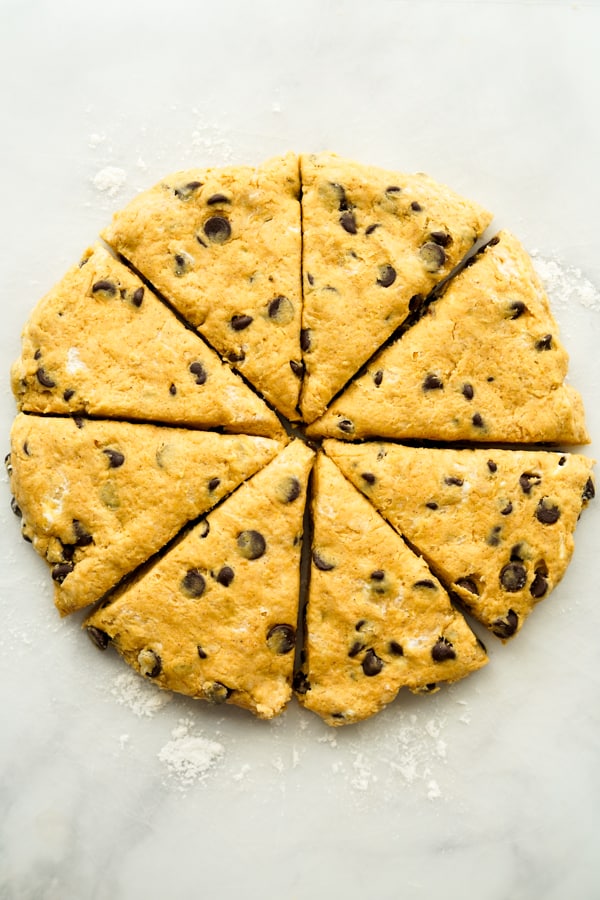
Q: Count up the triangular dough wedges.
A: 8